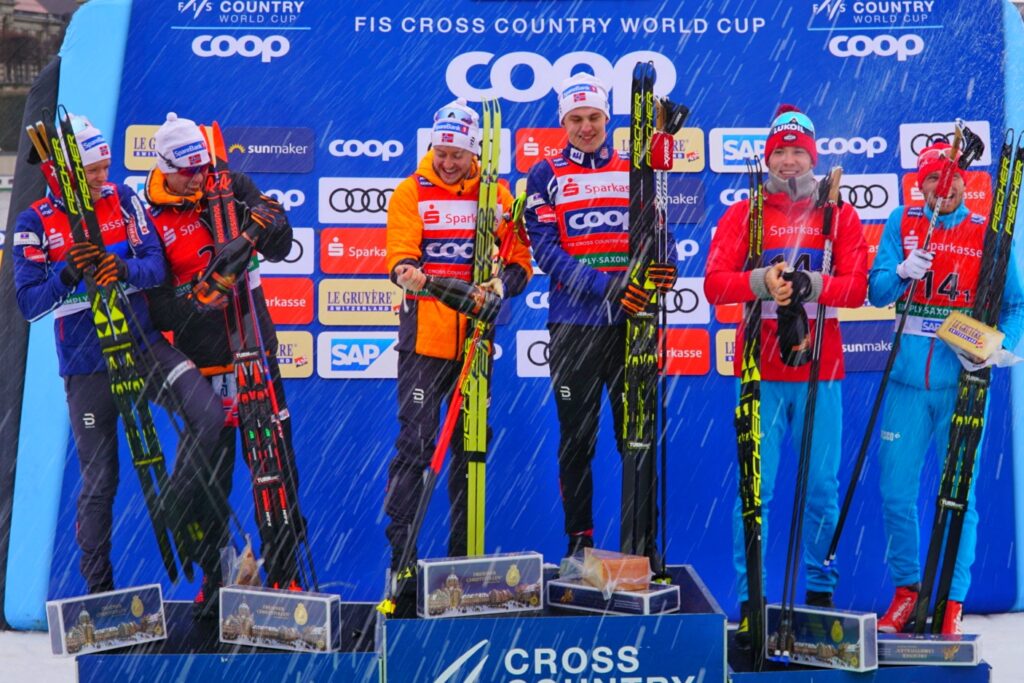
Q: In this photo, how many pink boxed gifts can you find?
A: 0